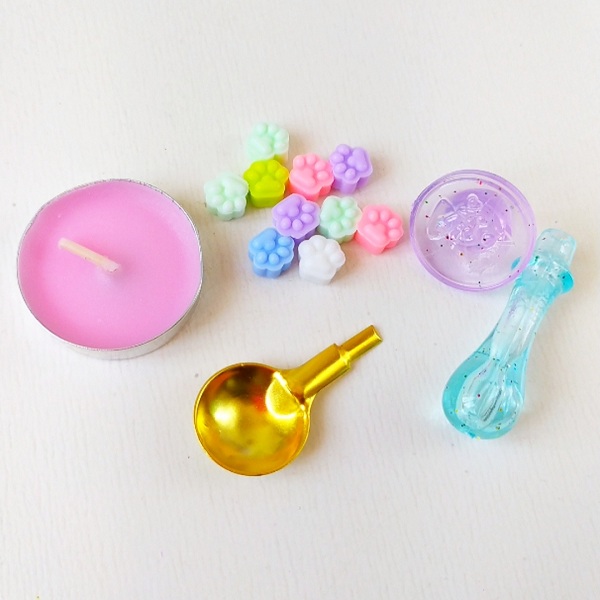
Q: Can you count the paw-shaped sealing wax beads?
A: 10